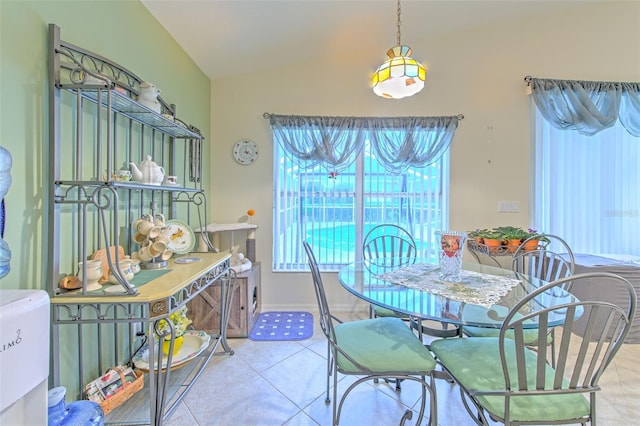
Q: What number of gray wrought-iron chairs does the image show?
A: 4